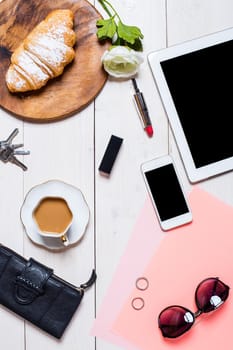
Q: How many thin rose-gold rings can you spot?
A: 2